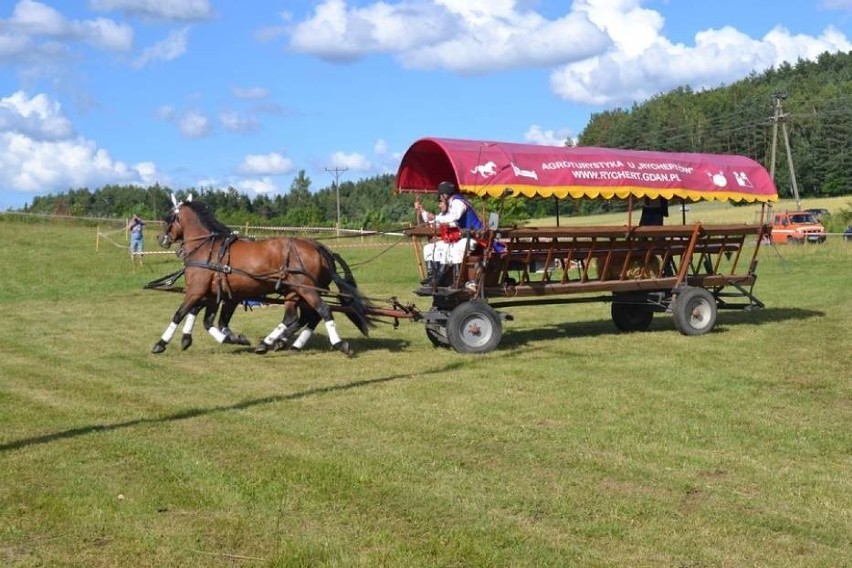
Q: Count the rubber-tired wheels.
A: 4